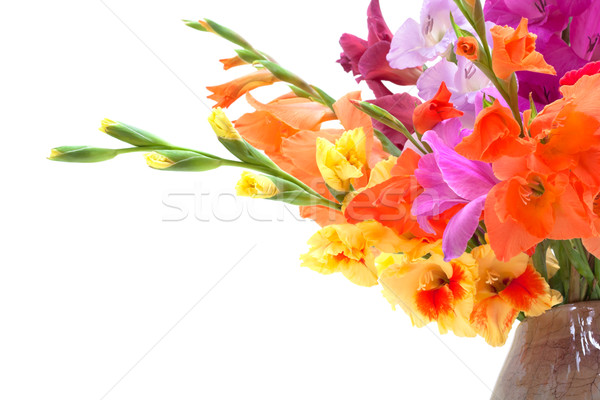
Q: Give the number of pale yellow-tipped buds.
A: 5